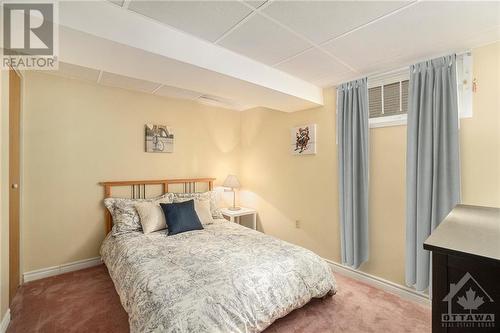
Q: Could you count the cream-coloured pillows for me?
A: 2